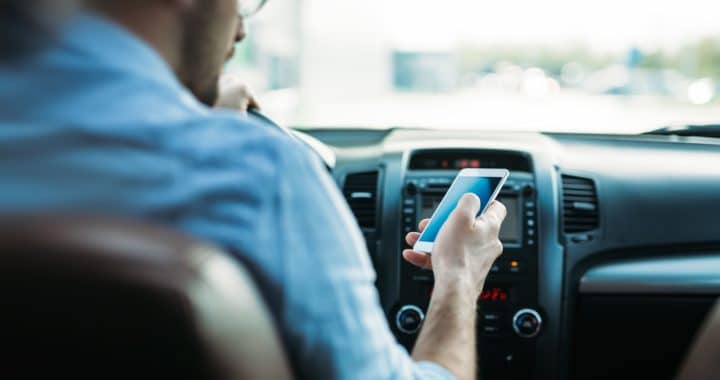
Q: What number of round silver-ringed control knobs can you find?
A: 2